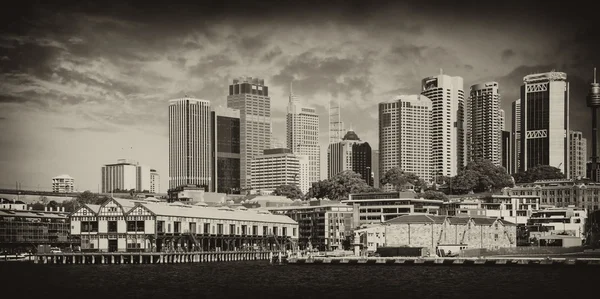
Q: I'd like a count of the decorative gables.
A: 3